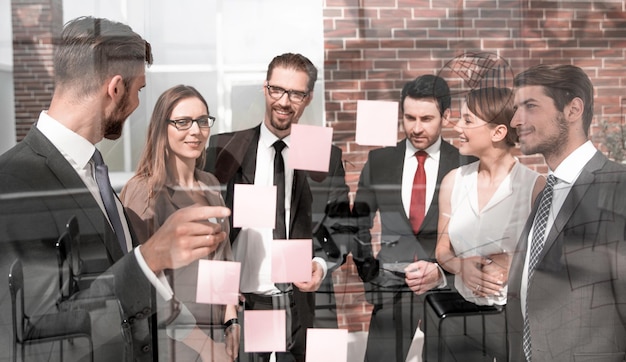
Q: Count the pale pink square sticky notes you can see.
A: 7